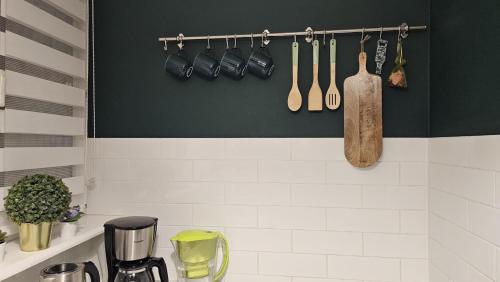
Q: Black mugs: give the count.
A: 4